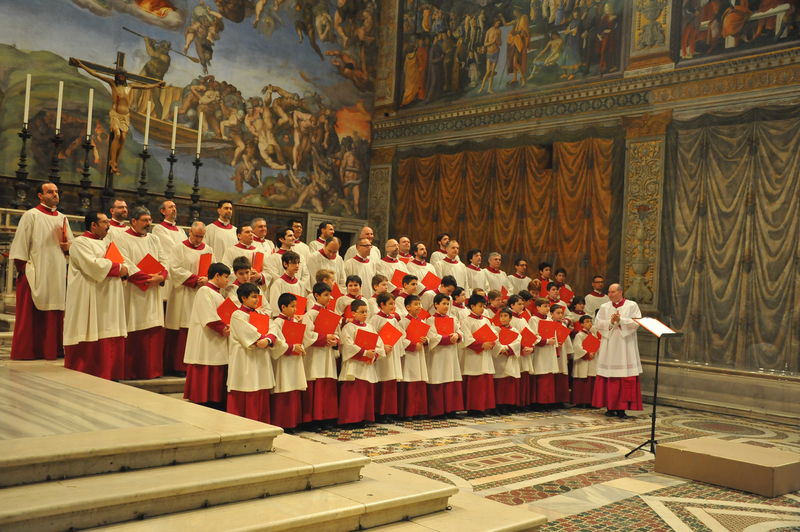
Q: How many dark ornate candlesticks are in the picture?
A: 6